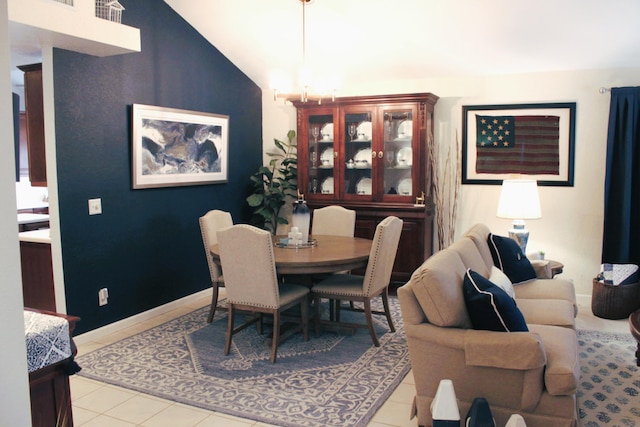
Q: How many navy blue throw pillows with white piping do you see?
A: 2